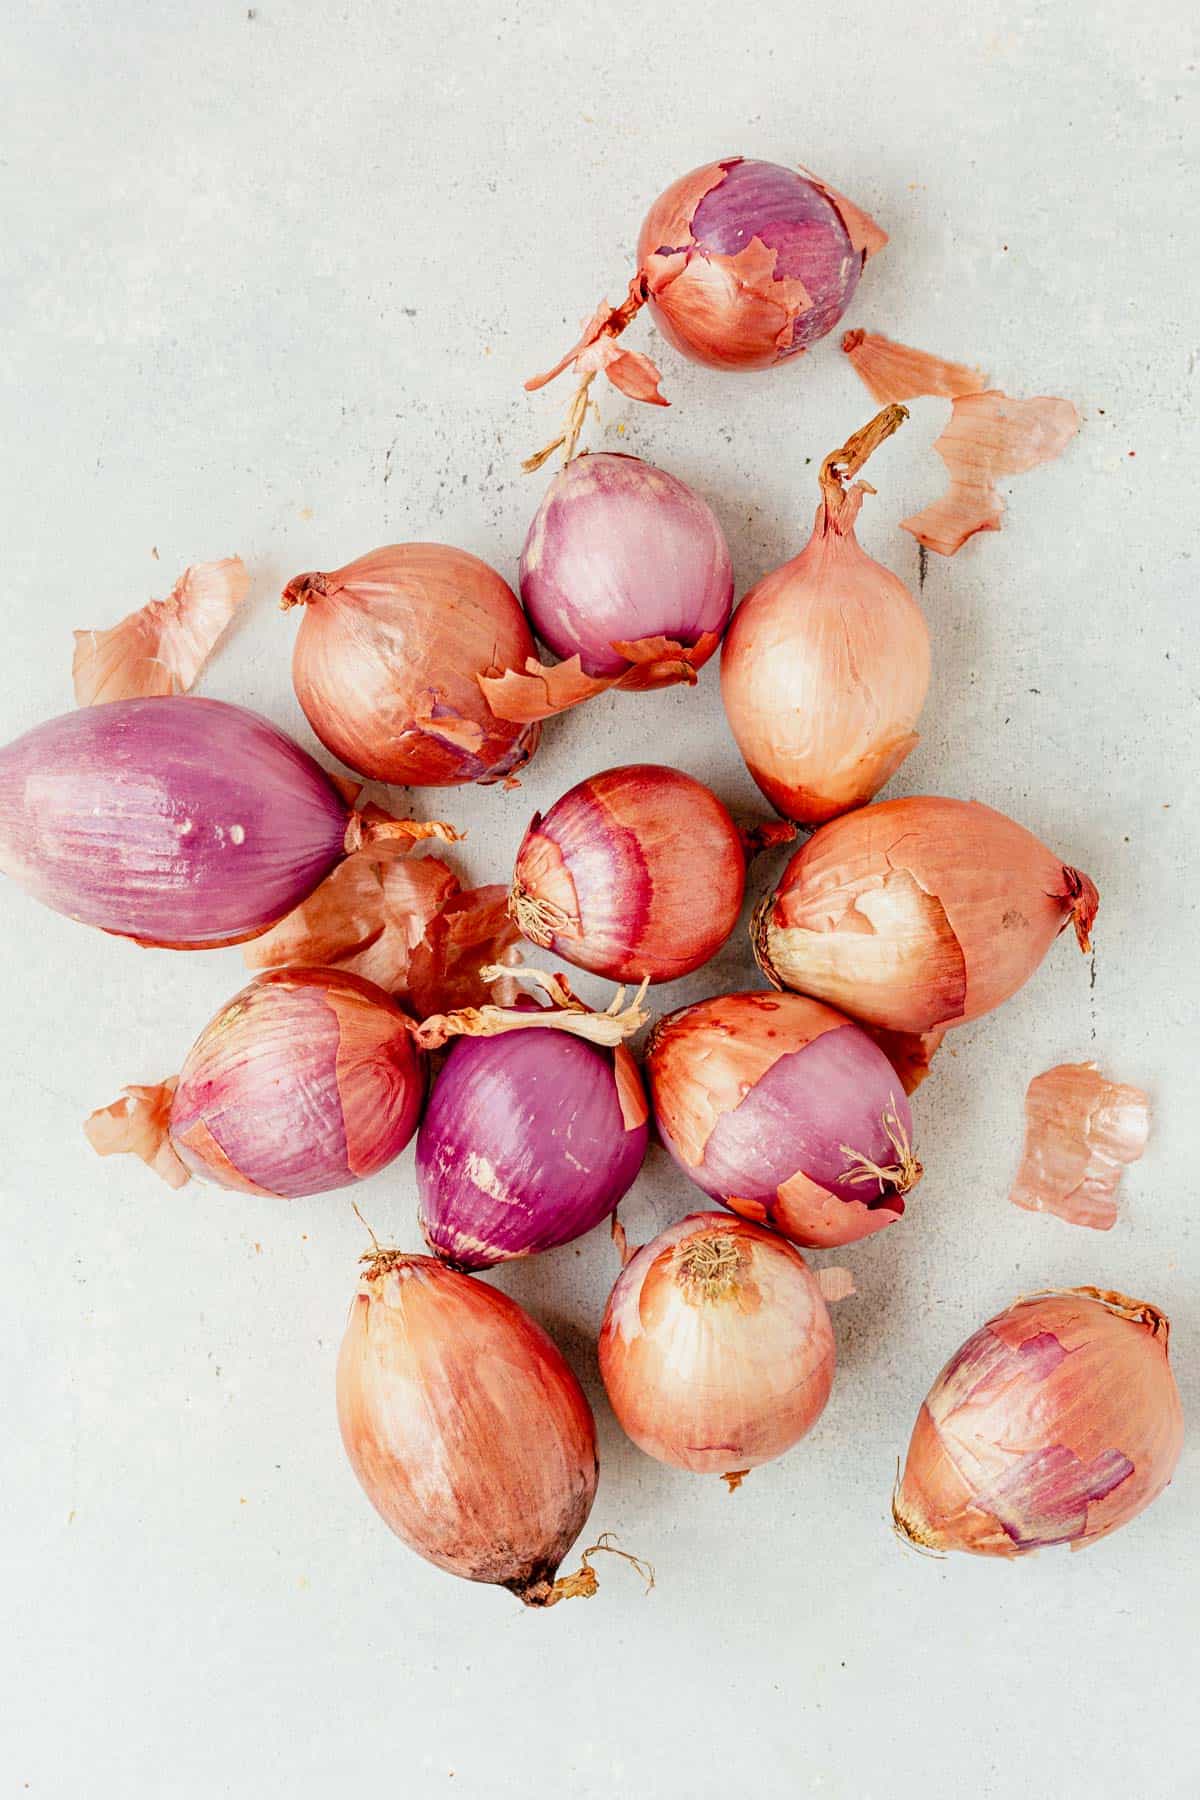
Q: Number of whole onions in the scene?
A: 13